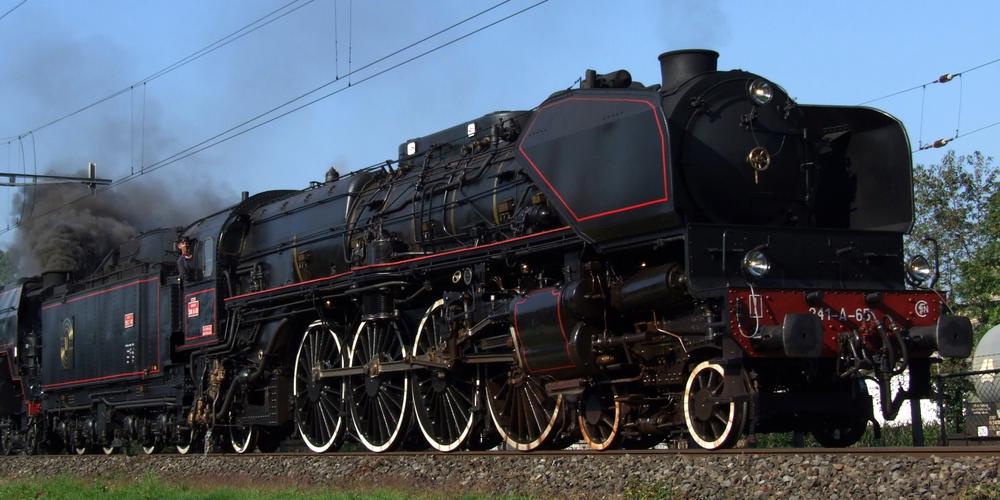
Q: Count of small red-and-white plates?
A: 3